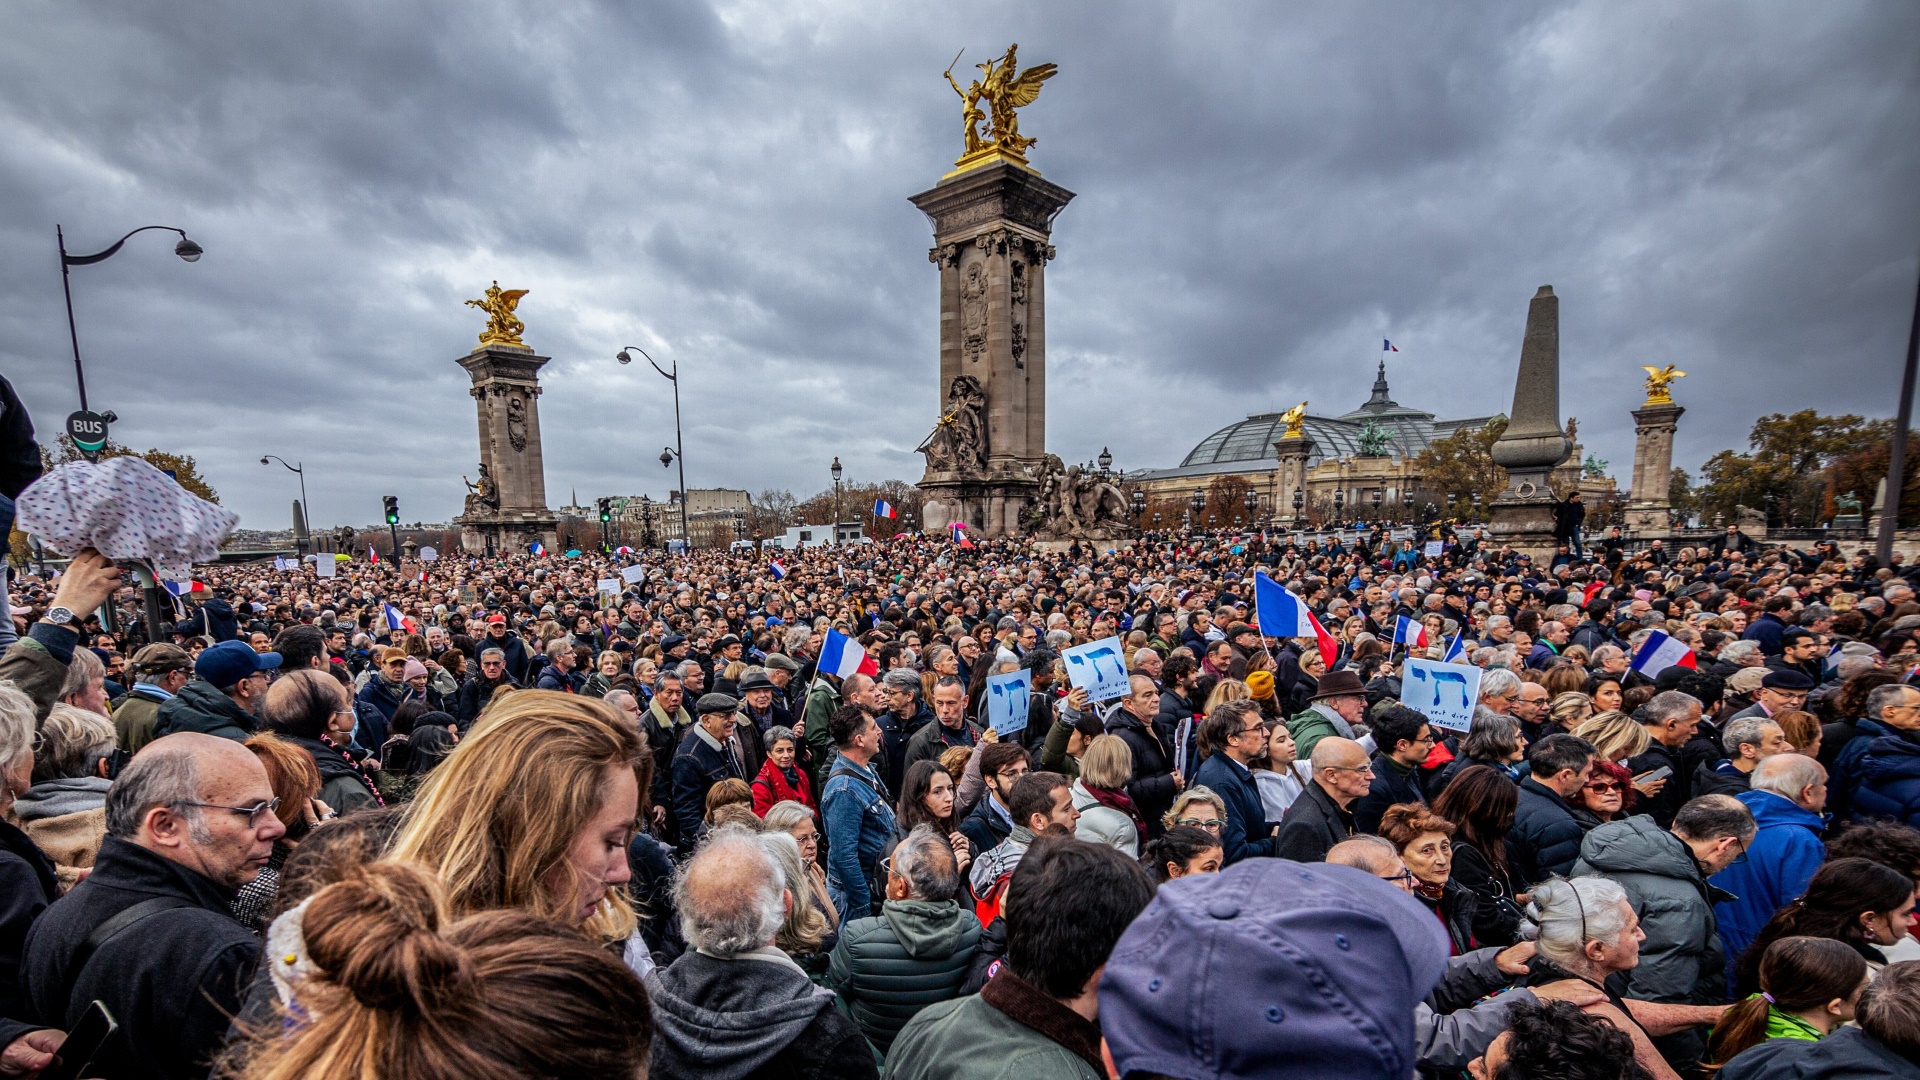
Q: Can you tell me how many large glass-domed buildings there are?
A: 1